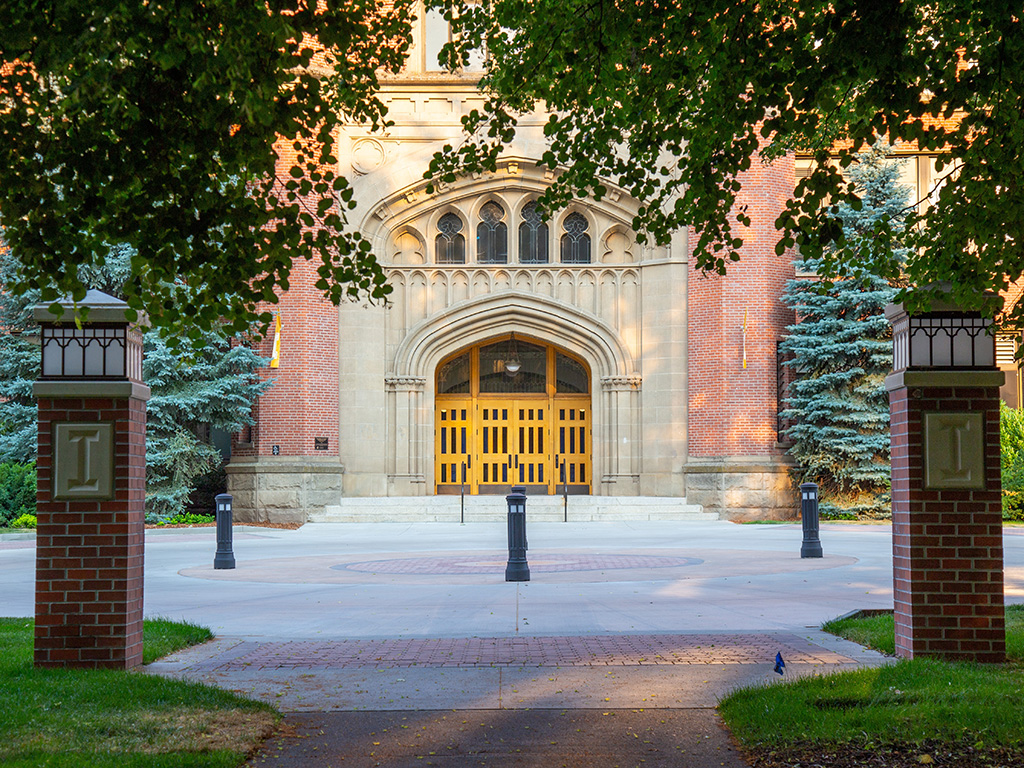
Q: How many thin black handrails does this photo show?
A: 2